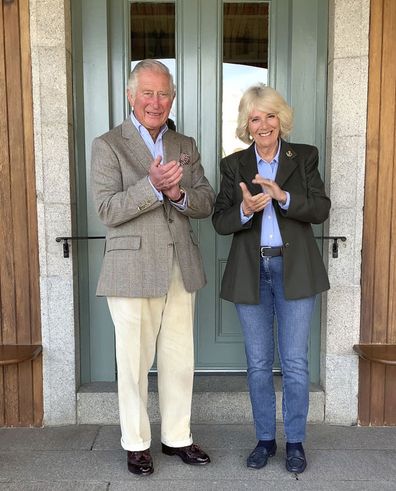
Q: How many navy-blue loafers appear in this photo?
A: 2